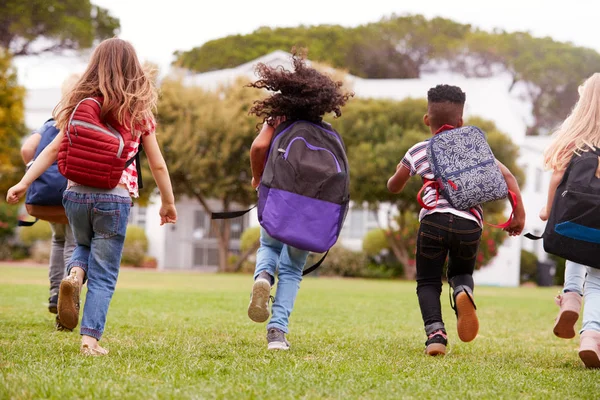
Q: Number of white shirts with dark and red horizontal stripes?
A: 1